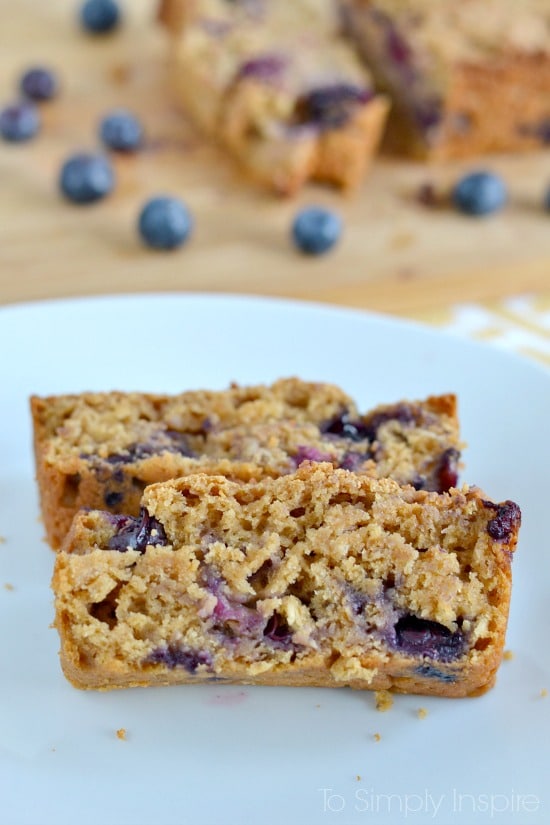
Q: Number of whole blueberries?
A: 8